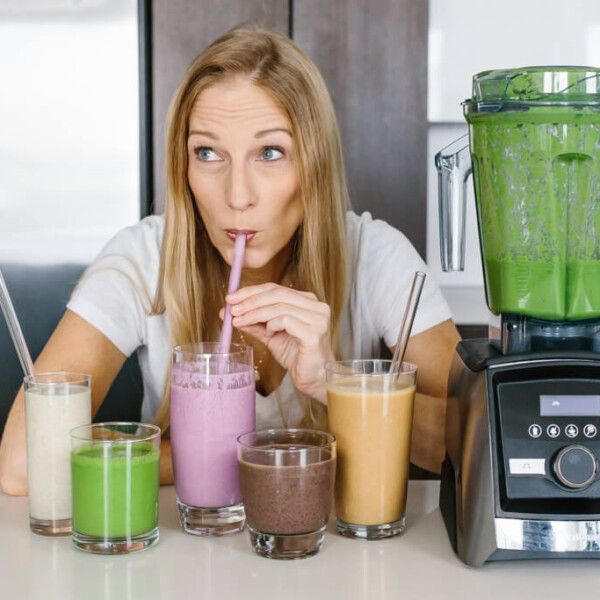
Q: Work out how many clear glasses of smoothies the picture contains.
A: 5